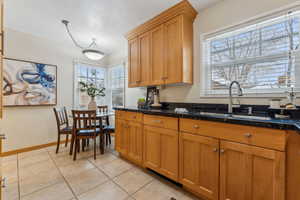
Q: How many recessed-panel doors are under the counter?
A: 5